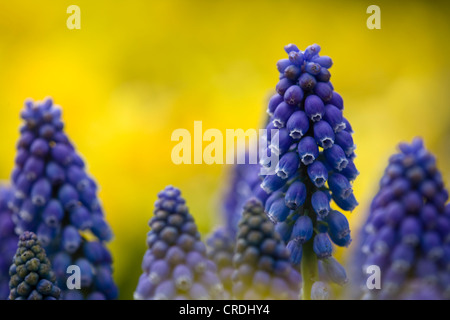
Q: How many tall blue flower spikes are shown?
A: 3